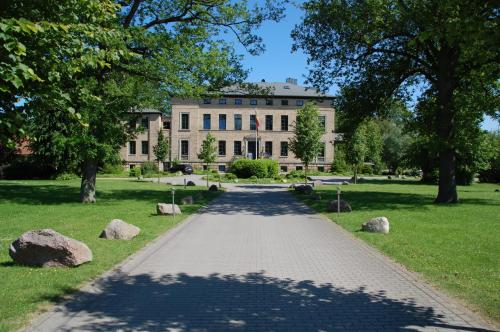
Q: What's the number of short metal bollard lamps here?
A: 2